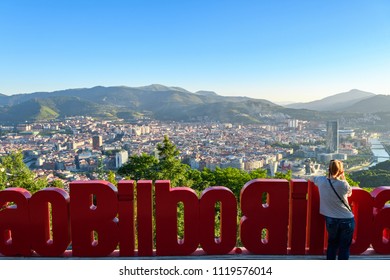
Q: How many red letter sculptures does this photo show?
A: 12